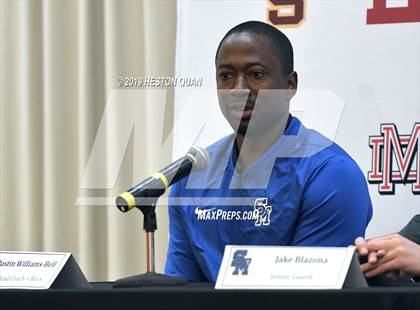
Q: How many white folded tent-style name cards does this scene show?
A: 2